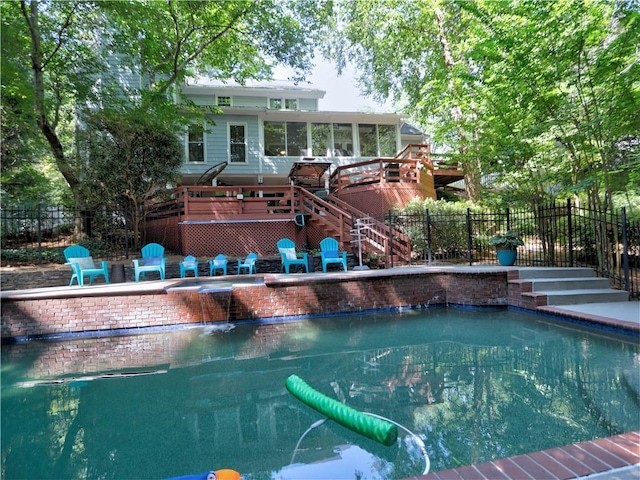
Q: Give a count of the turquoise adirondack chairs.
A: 7